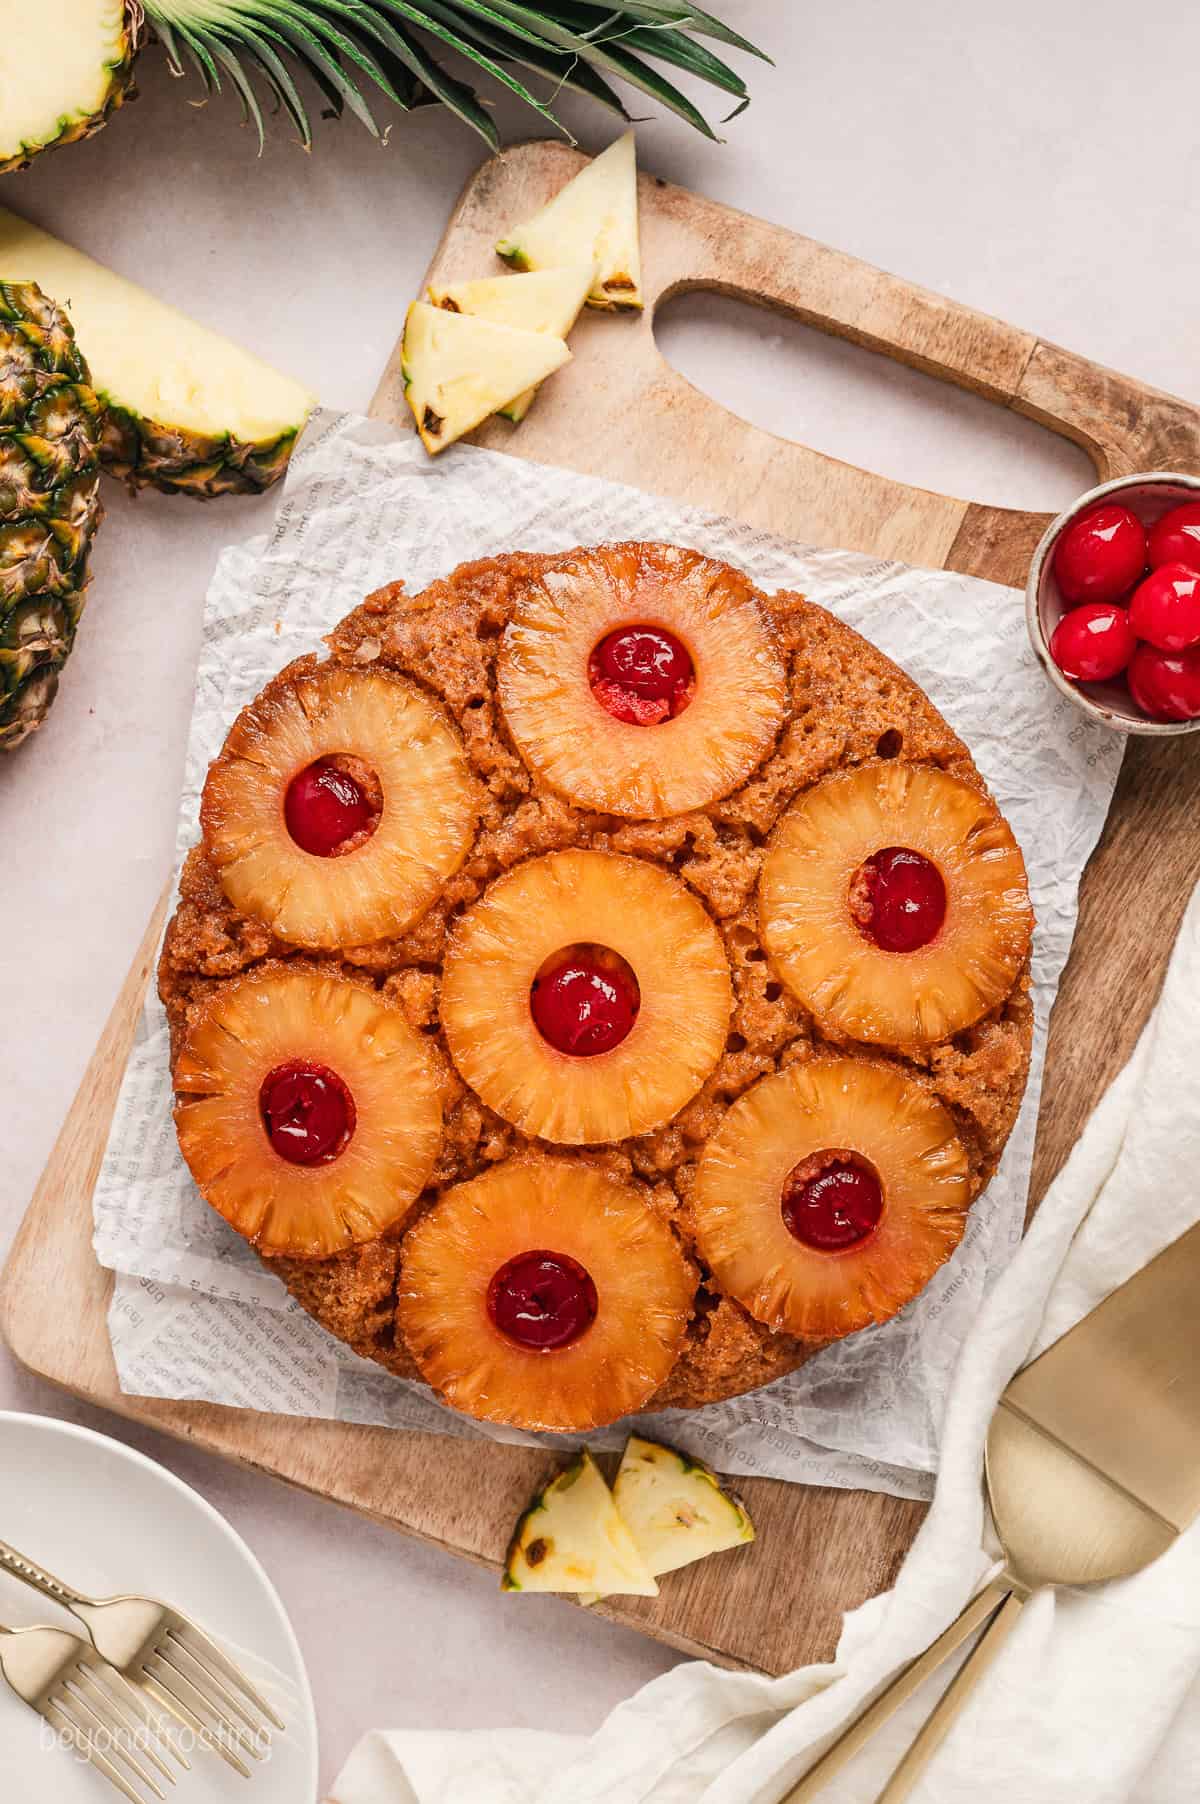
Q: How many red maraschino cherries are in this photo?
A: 12